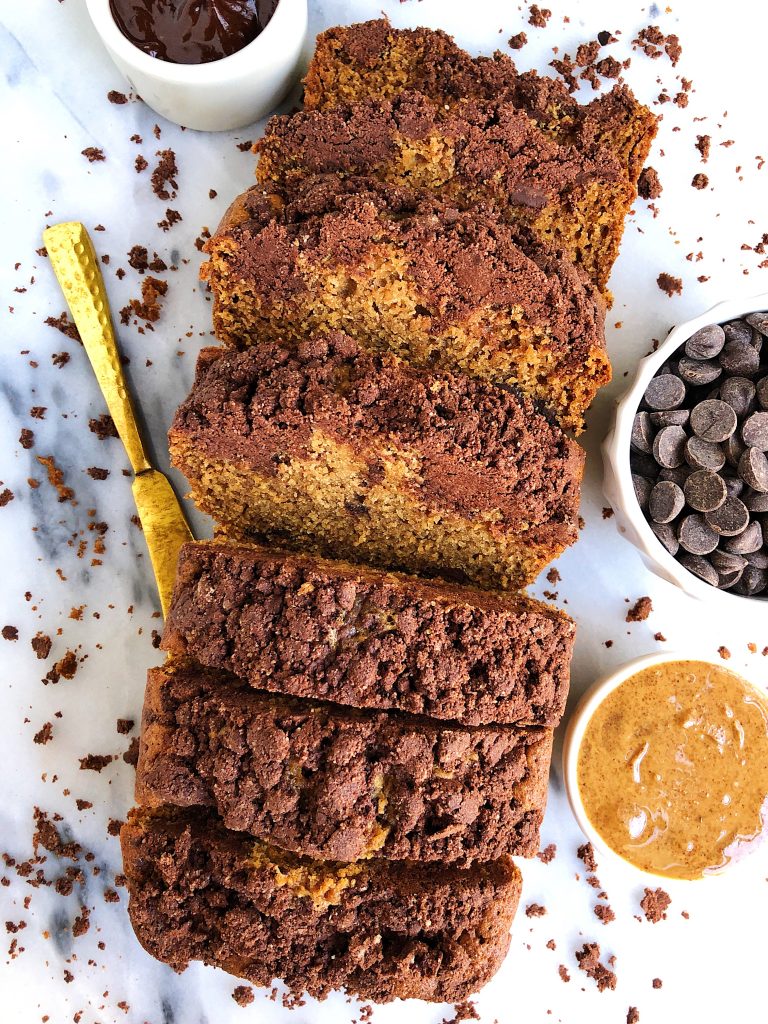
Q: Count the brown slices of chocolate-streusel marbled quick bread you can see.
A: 7